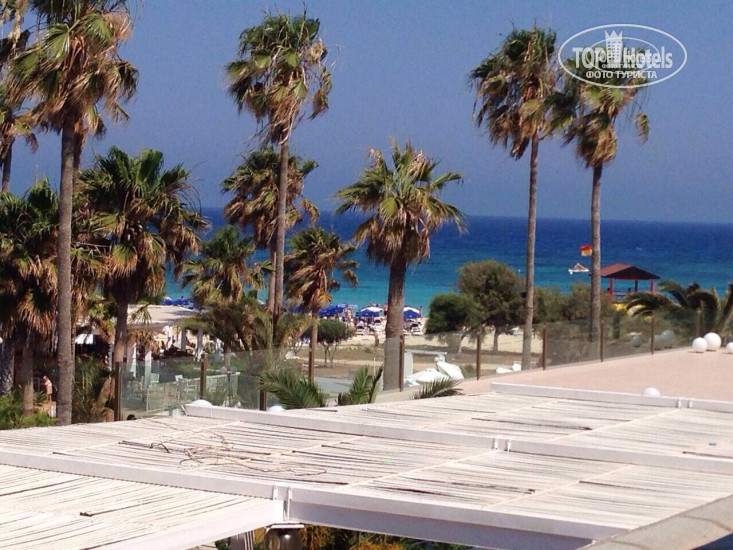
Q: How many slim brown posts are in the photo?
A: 10